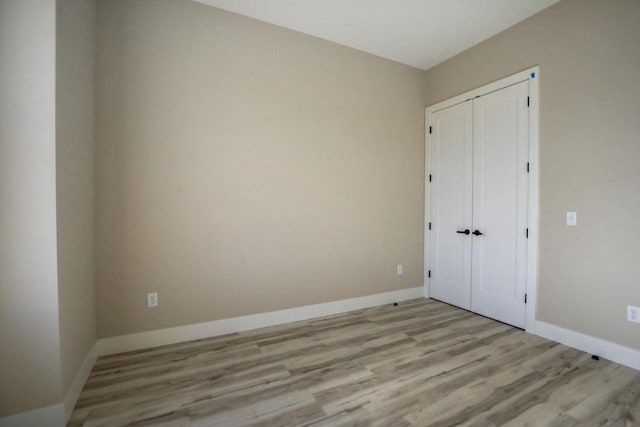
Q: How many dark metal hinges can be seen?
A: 8